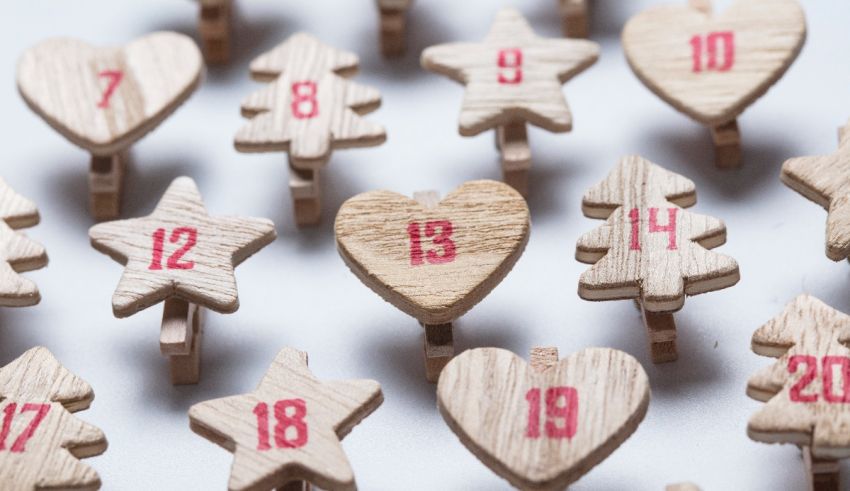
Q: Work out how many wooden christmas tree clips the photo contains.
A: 5